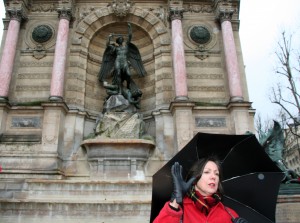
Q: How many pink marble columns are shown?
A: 4